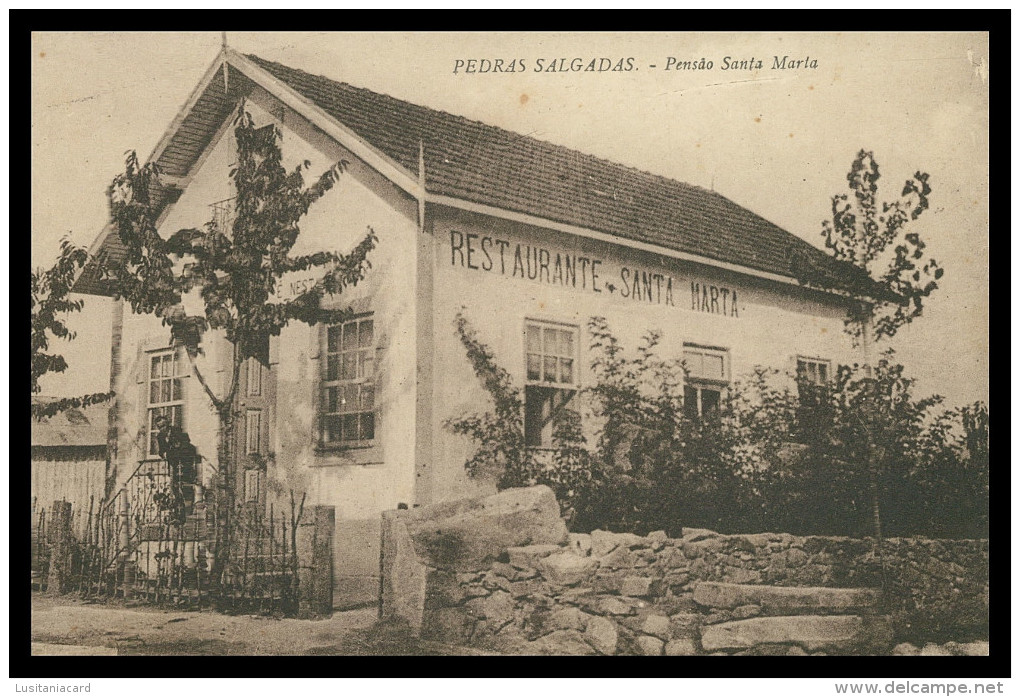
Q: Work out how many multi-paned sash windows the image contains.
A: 5